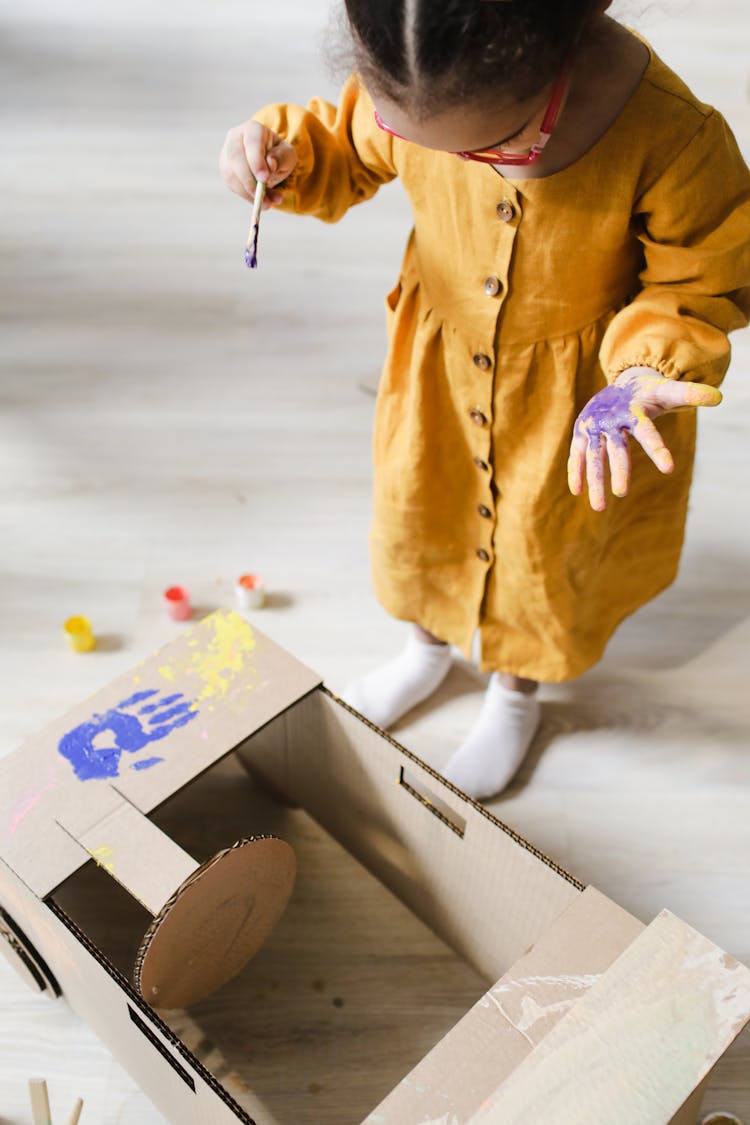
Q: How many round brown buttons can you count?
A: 7